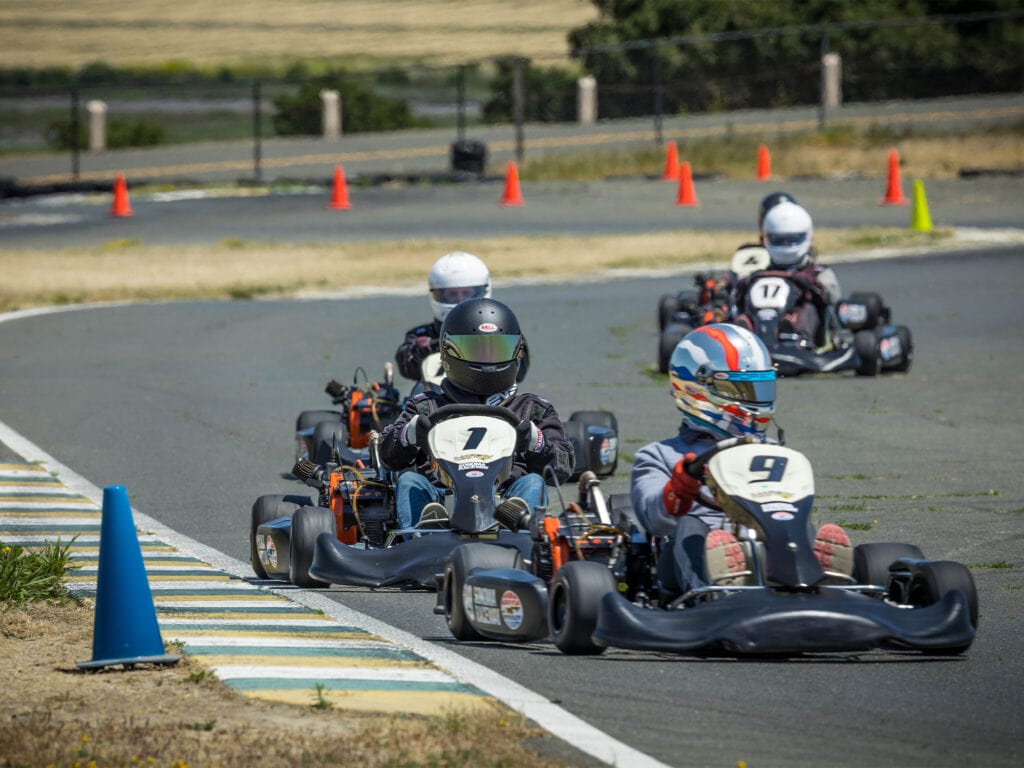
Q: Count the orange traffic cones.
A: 7